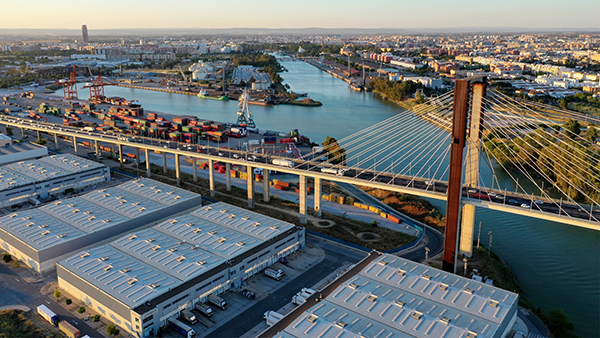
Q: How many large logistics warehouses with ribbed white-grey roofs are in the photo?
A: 4